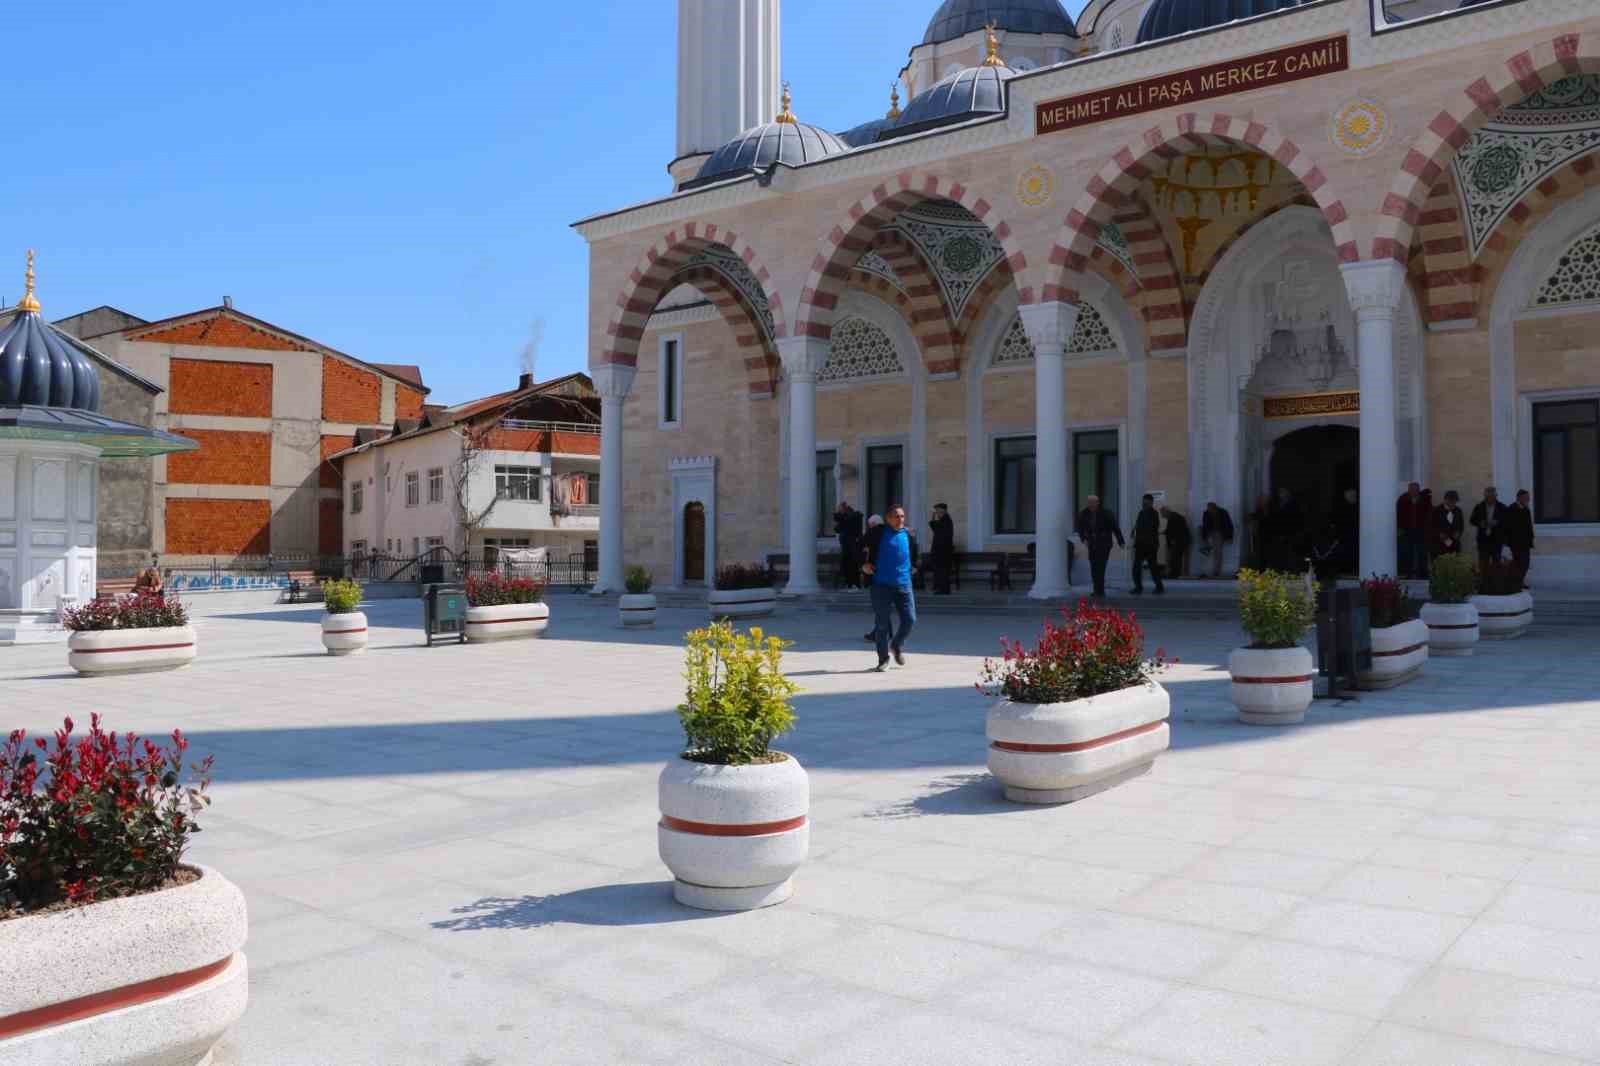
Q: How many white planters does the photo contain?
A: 12